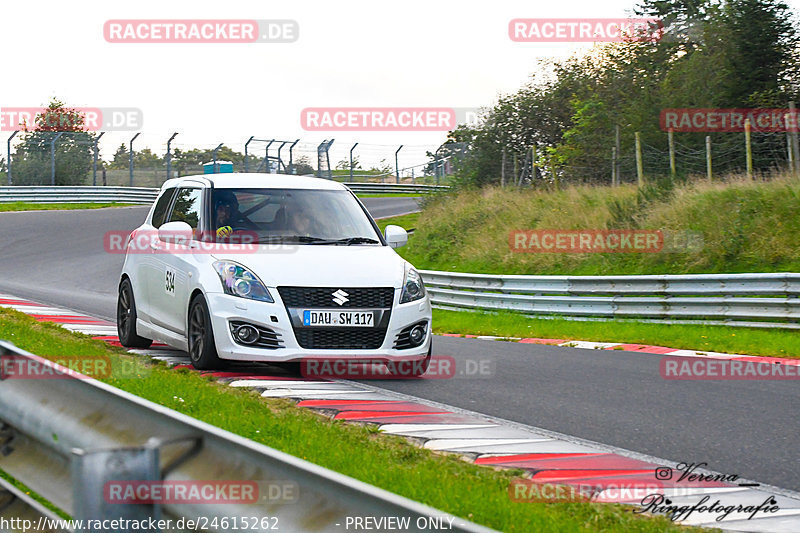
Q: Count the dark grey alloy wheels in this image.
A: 2